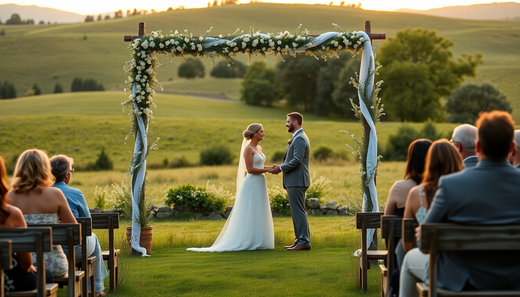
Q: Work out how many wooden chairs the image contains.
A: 9